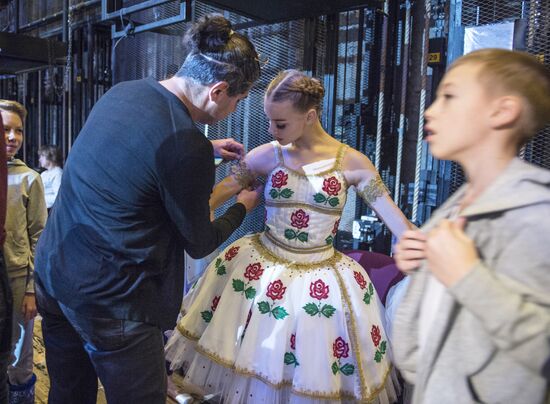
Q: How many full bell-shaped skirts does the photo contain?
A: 1